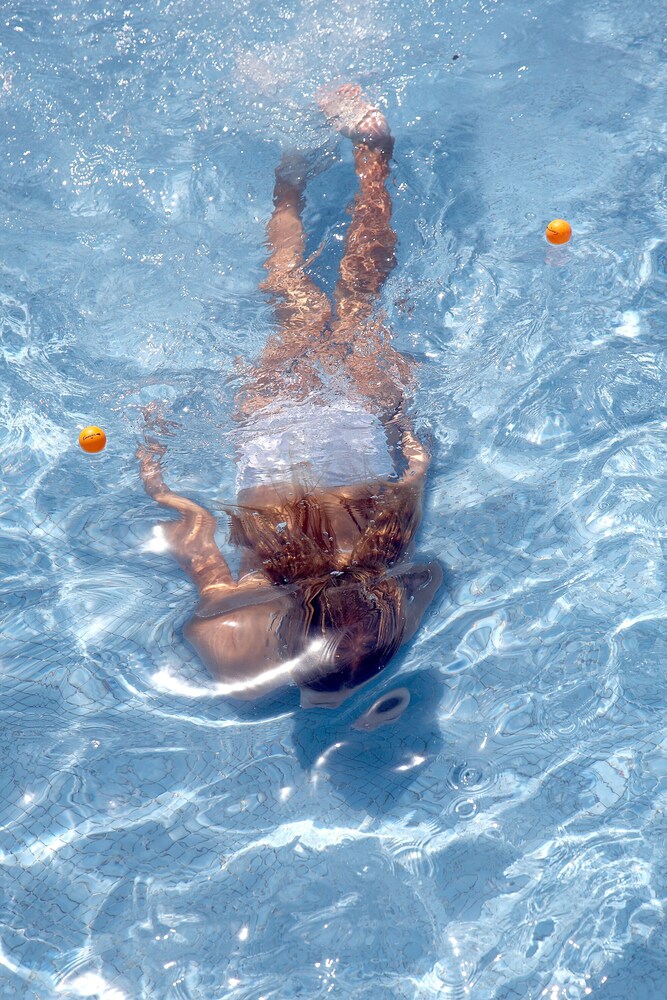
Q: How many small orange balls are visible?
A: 2